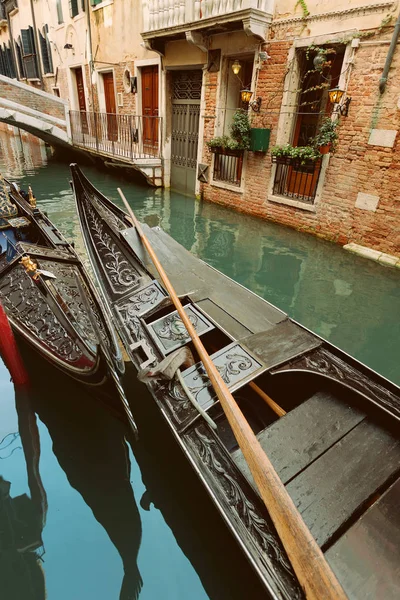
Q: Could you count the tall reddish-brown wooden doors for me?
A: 3